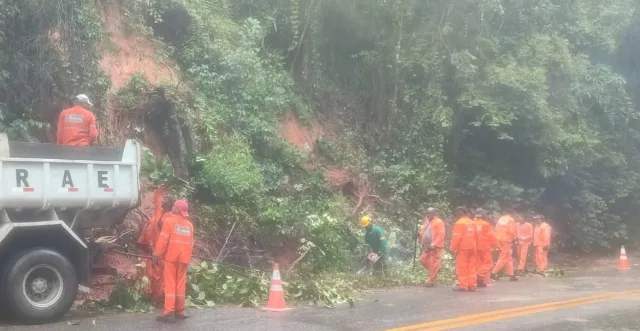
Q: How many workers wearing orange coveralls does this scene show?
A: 9